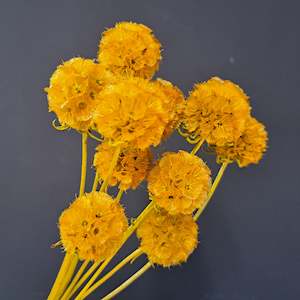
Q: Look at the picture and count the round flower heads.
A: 10